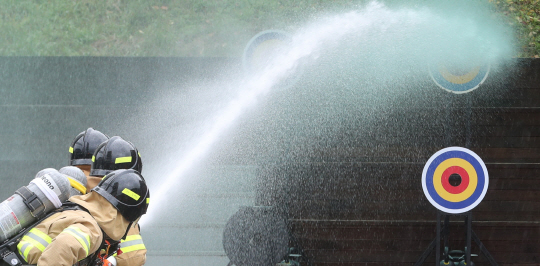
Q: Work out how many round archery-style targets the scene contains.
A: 3